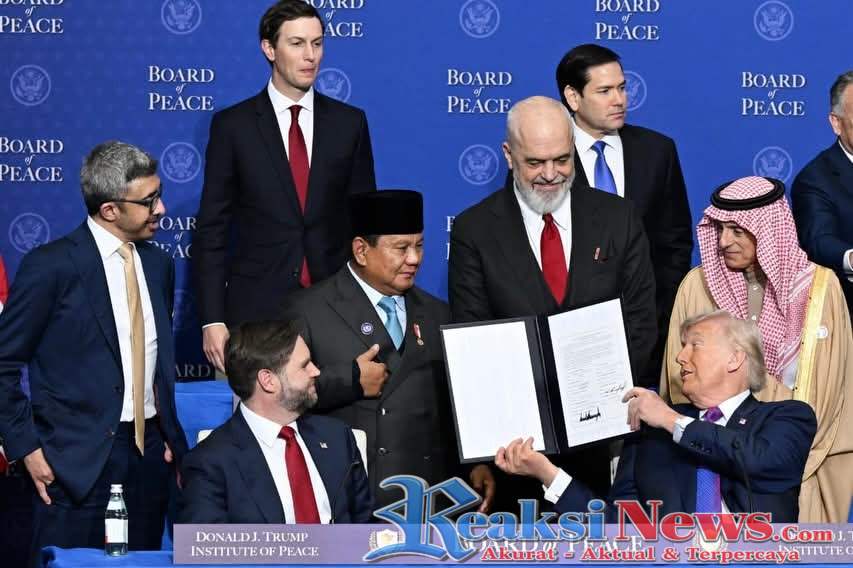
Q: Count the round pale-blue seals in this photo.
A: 10